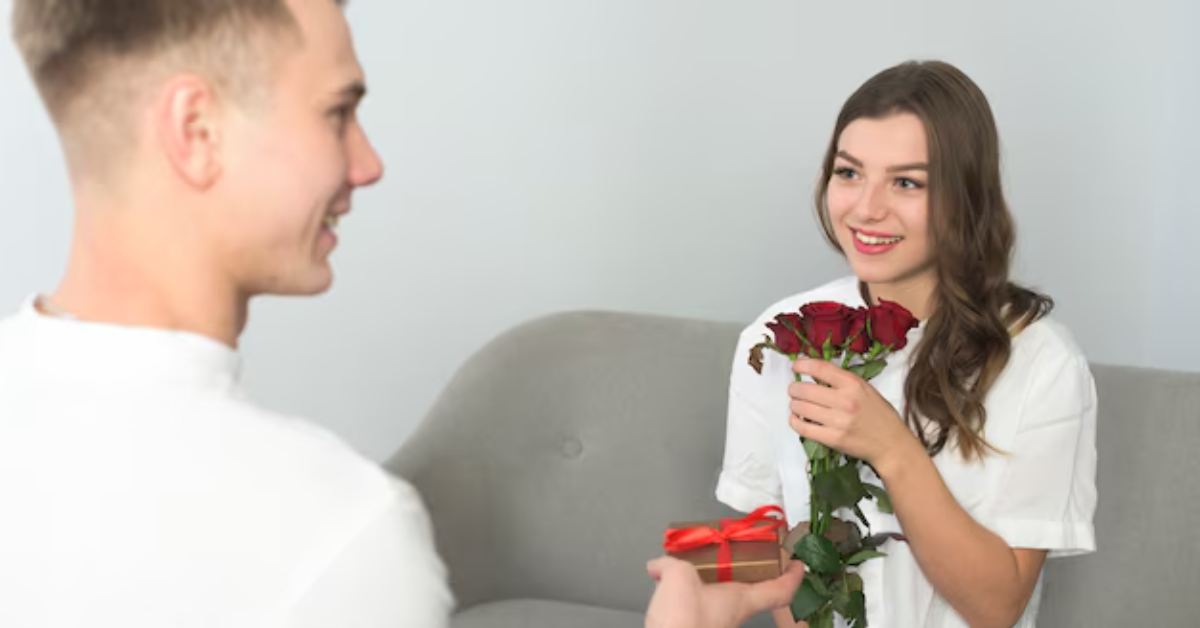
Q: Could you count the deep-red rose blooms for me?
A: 4